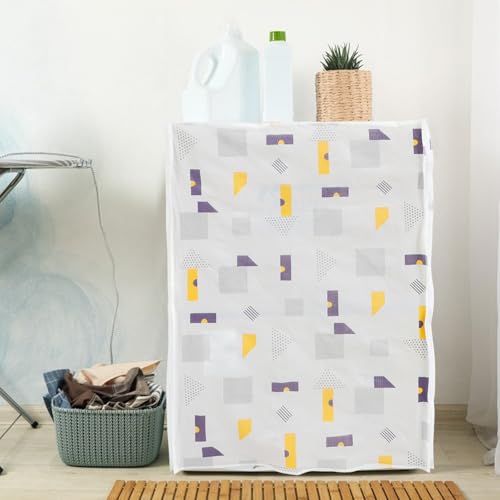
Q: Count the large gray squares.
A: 10